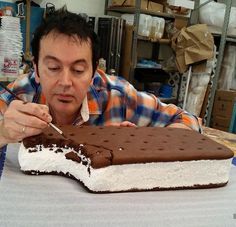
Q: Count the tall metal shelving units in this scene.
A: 2